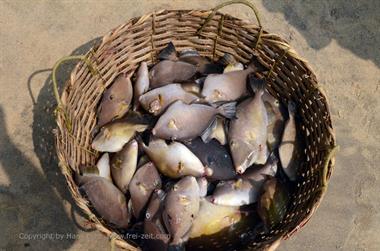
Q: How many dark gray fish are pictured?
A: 1